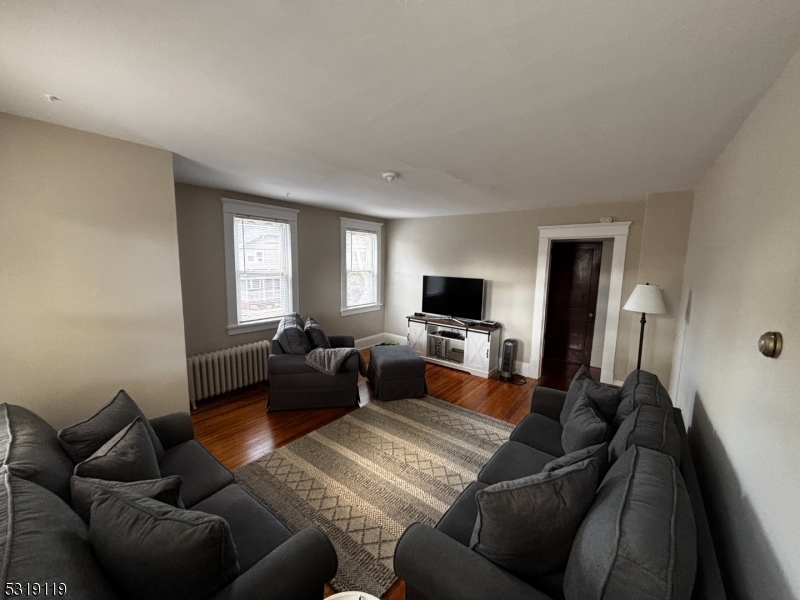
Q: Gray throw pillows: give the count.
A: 9